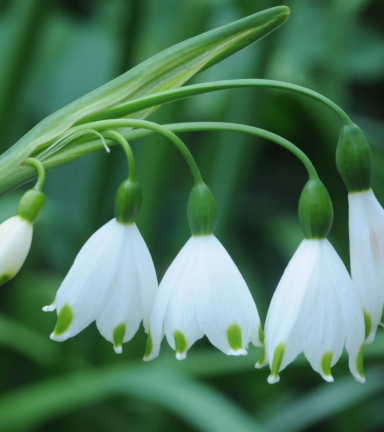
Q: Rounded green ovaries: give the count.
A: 5